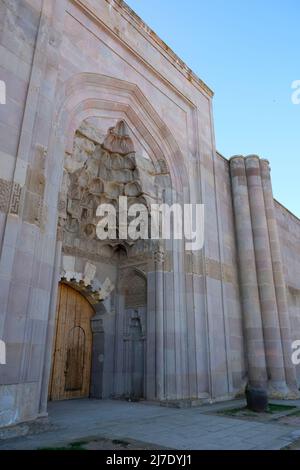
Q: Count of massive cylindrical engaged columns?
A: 3